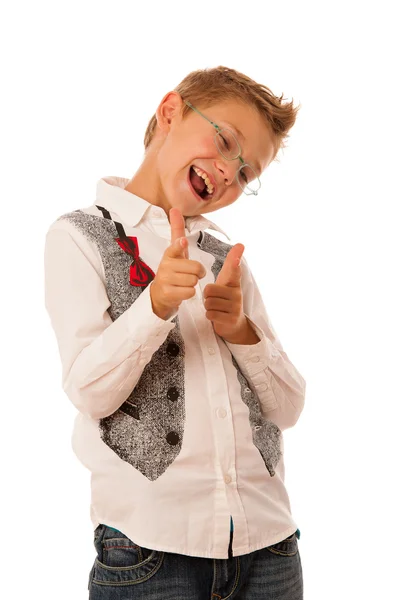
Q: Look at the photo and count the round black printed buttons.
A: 3